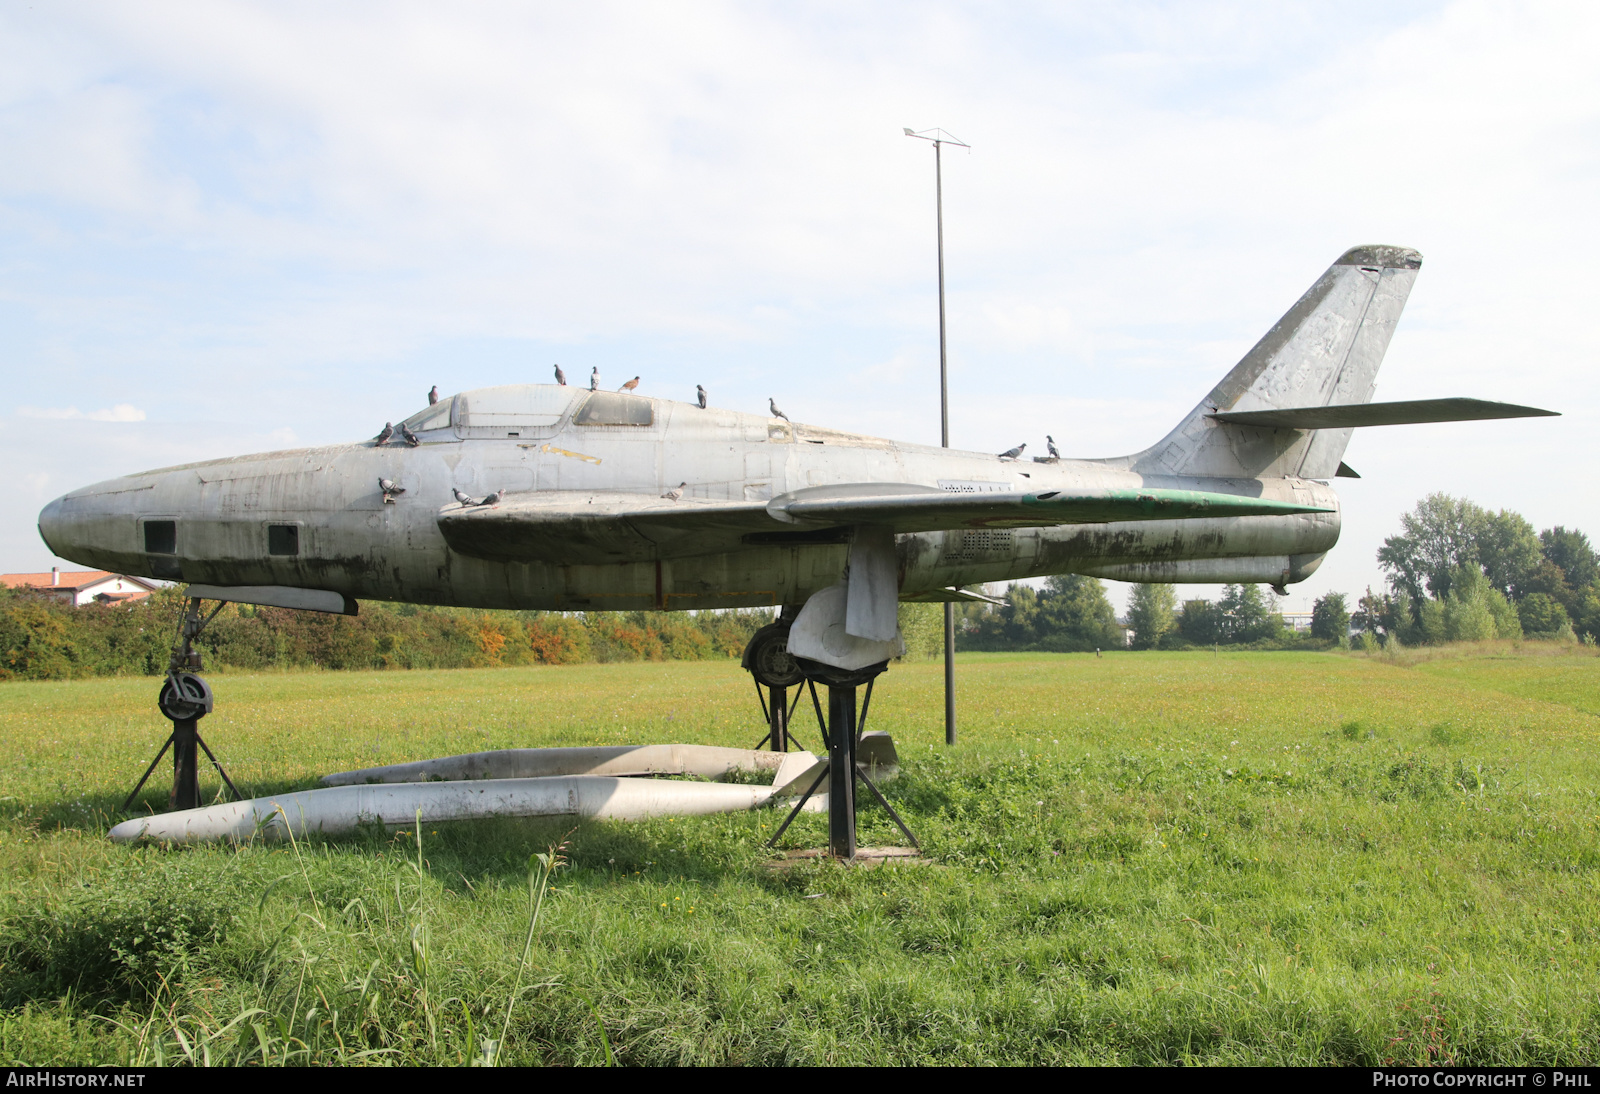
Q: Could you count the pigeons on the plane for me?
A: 14